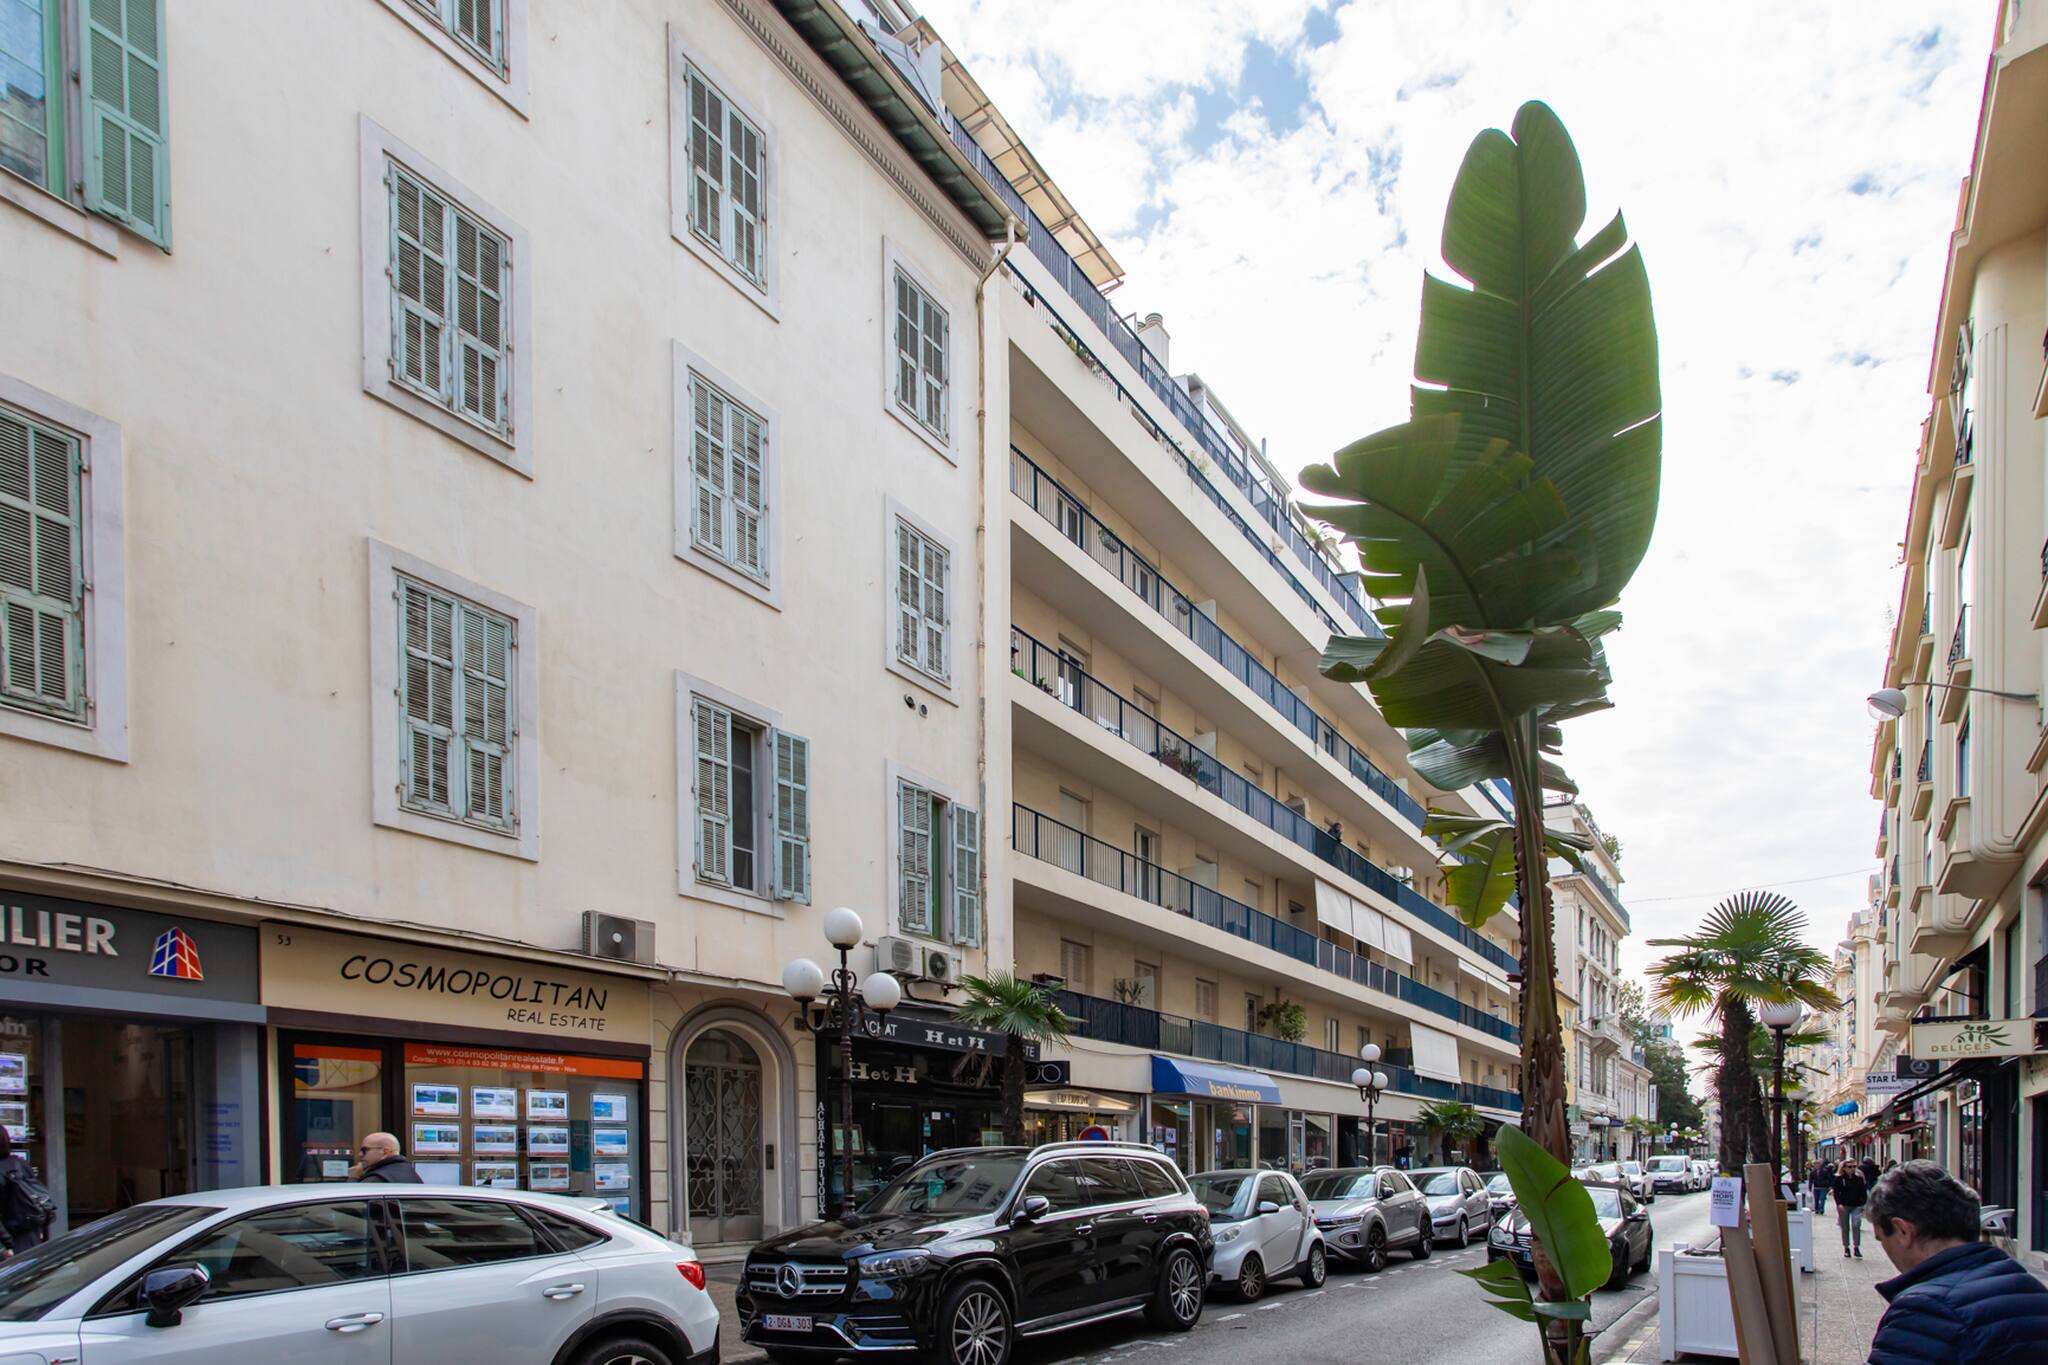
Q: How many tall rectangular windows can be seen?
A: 11